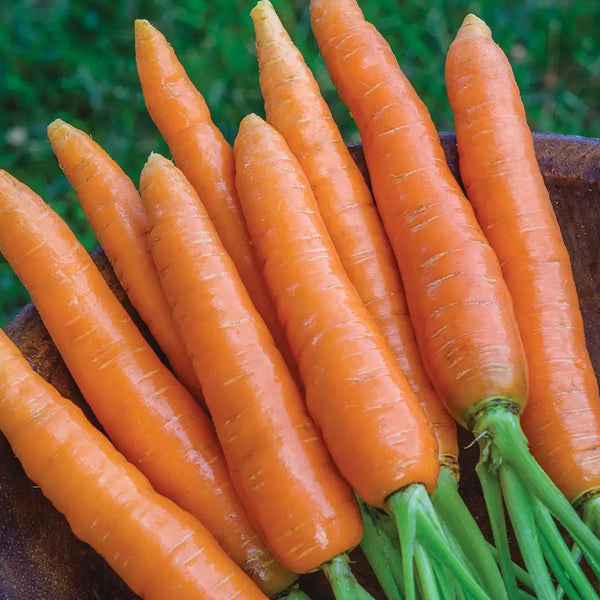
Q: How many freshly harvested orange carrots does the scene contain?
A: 9